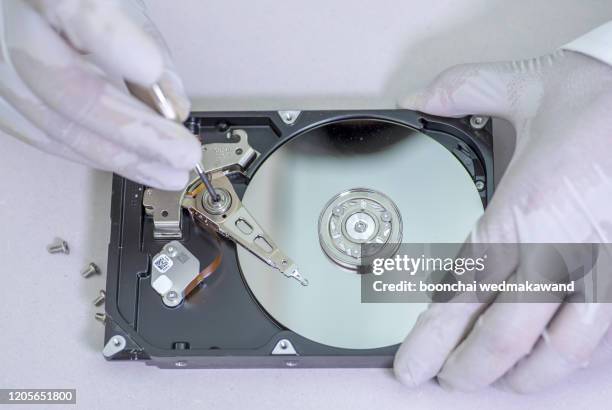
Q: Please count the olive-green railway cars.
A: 0